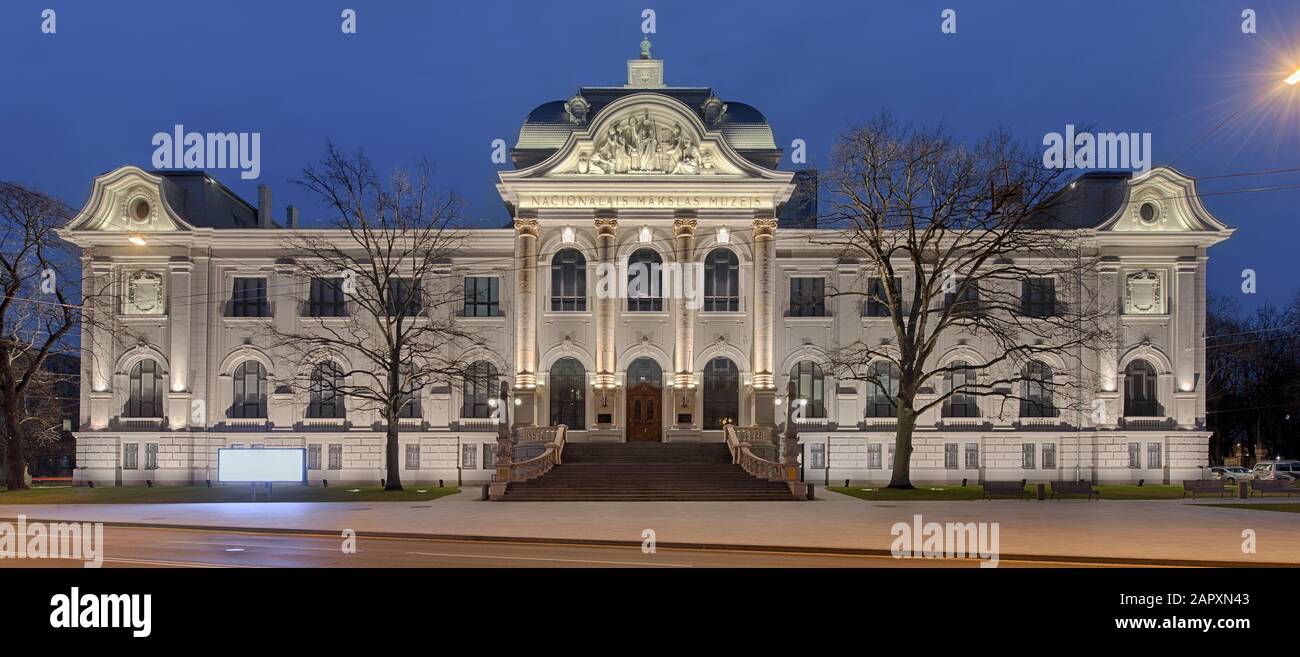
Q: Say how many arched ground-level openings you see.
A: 13